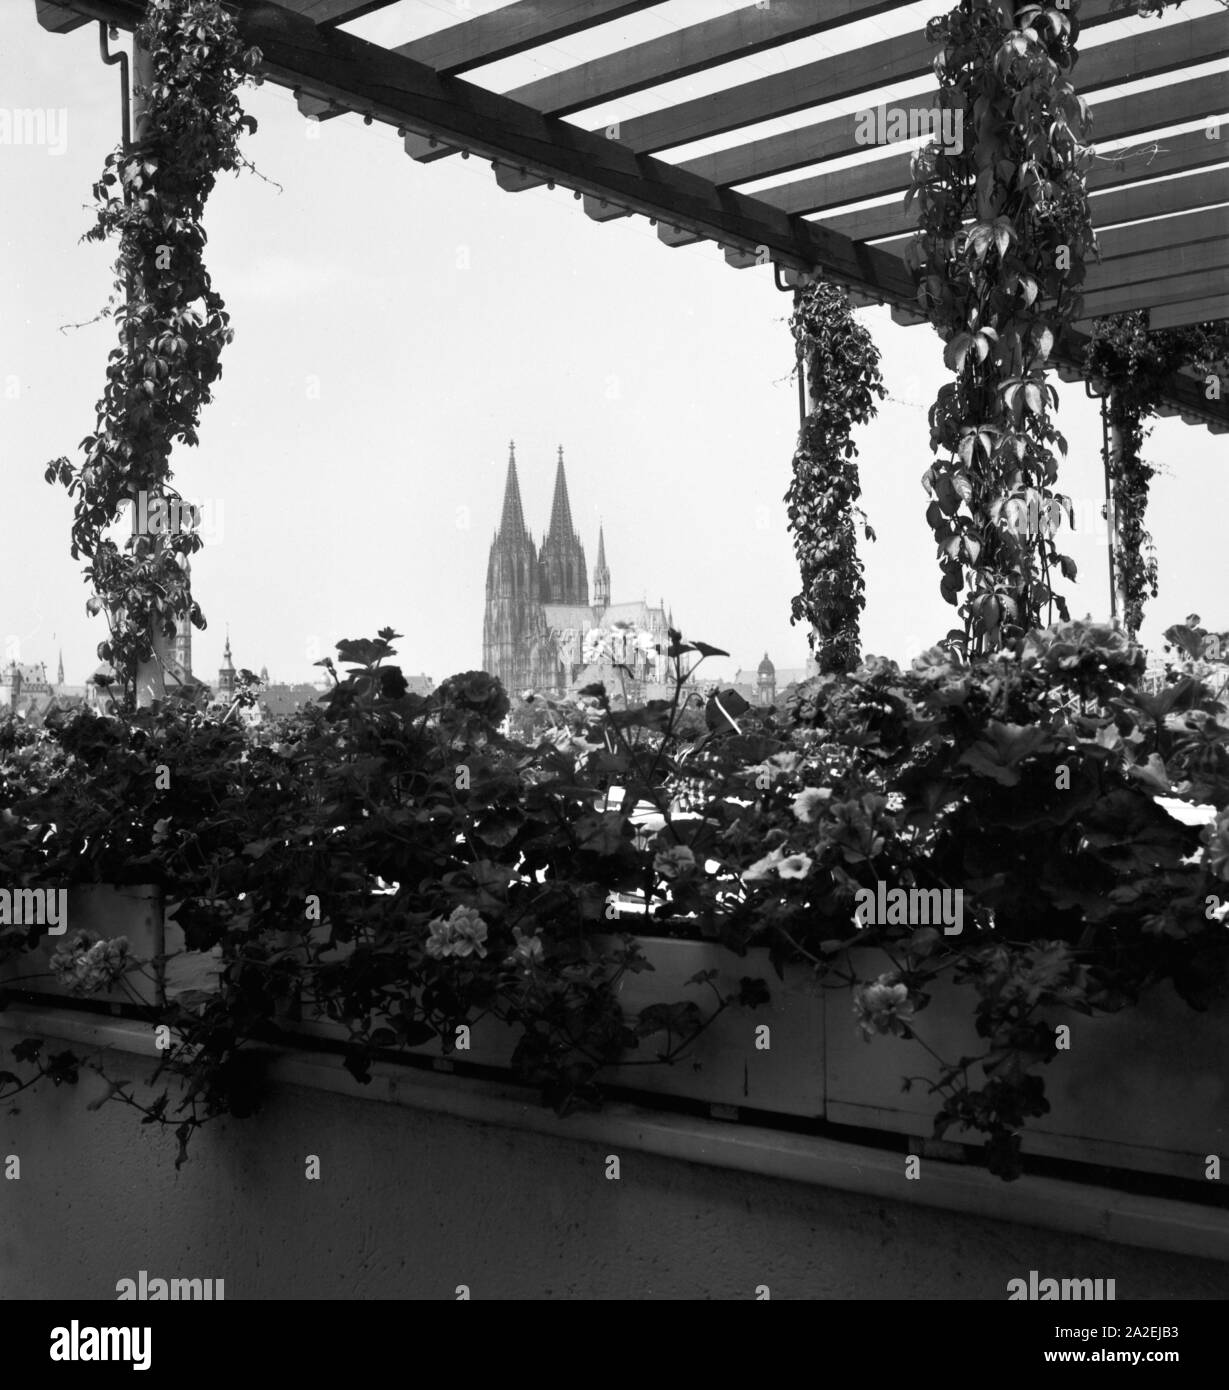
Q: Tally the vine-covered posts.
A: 4